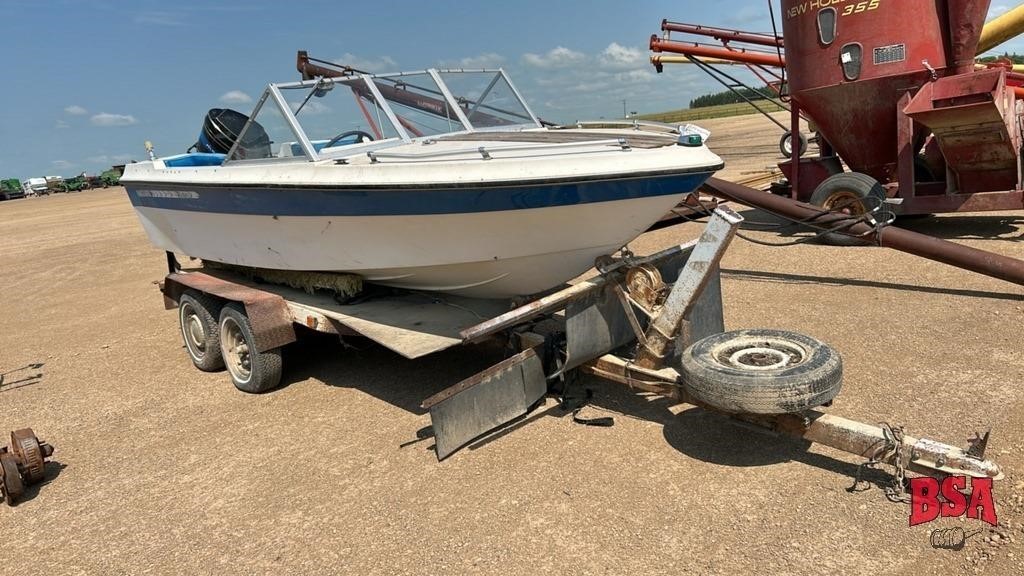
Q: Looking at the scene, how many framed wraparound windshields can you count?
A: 1